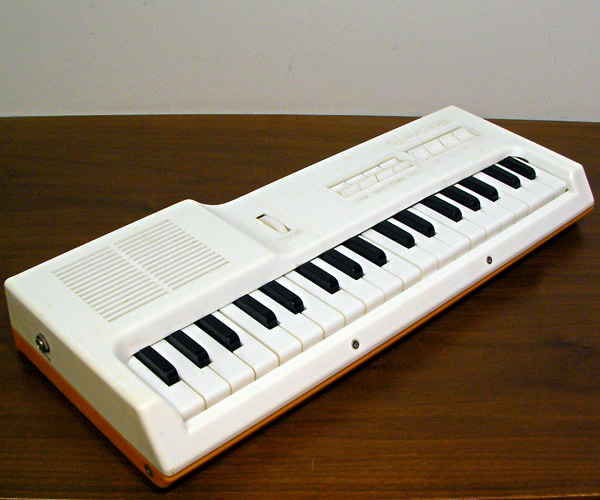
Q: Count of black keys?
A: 15